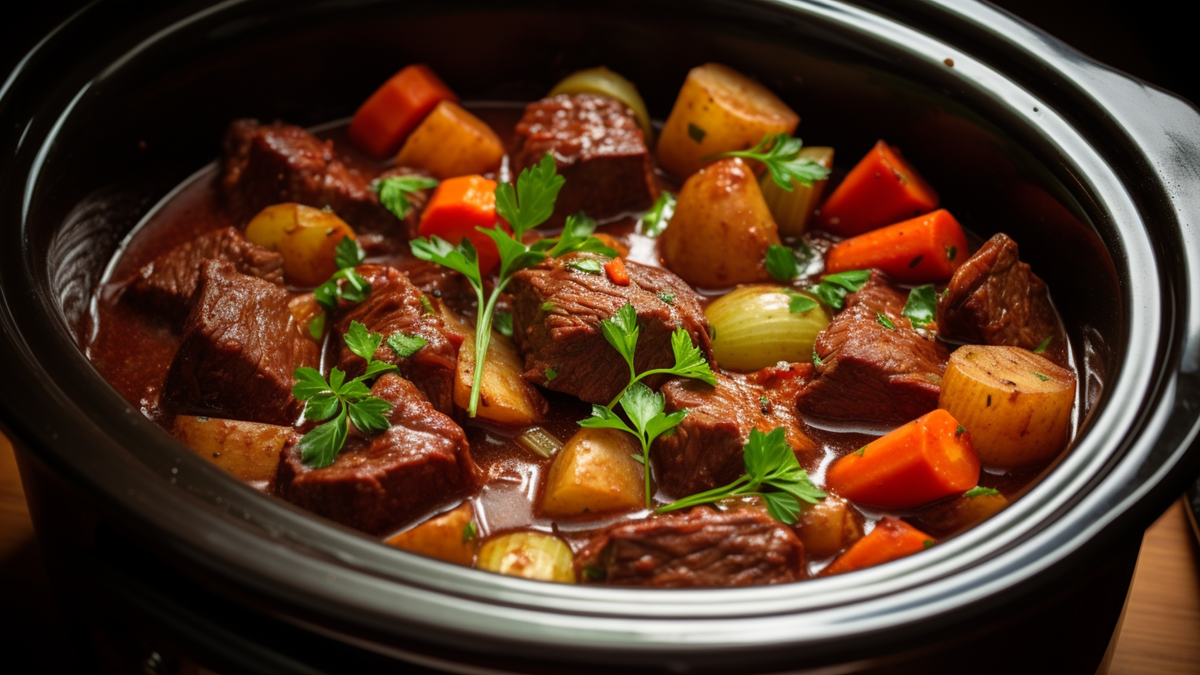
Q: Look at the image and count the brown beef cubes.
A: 11